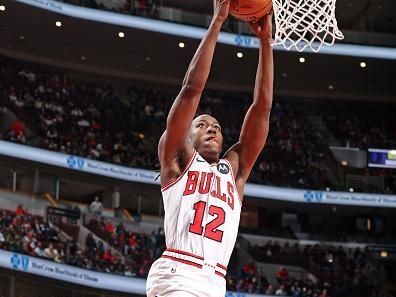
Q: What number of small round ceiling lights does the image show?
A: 7